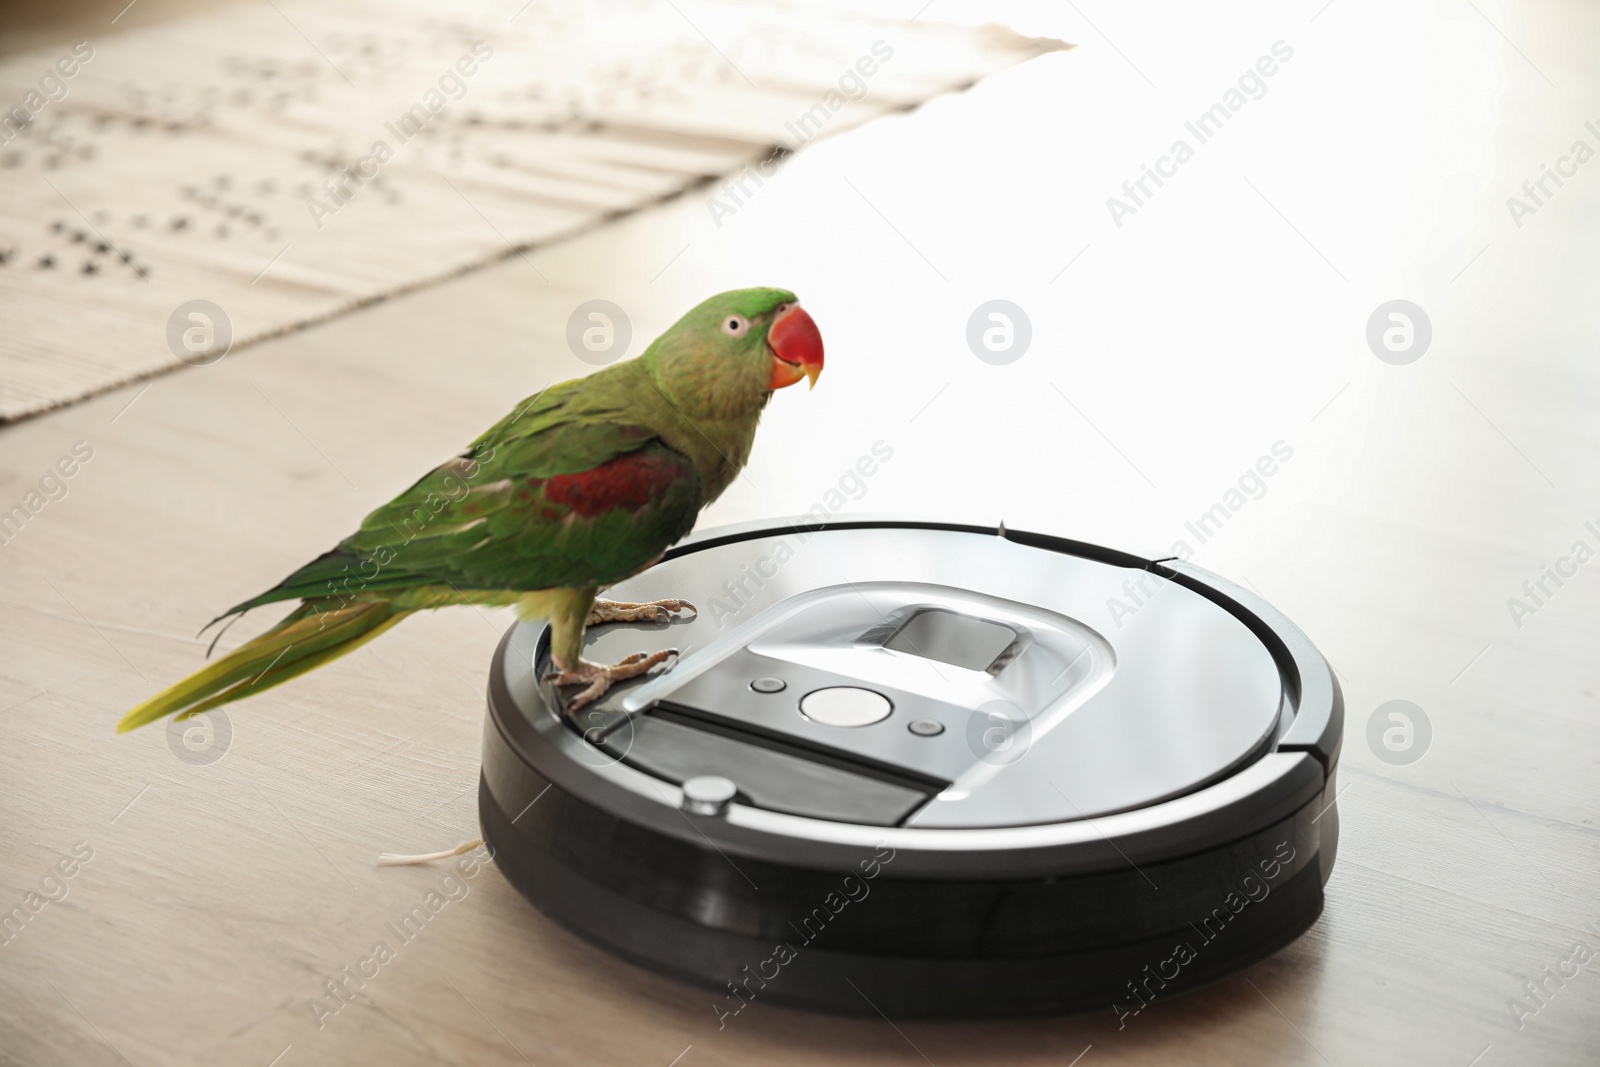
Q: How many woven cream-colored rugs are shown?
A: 1